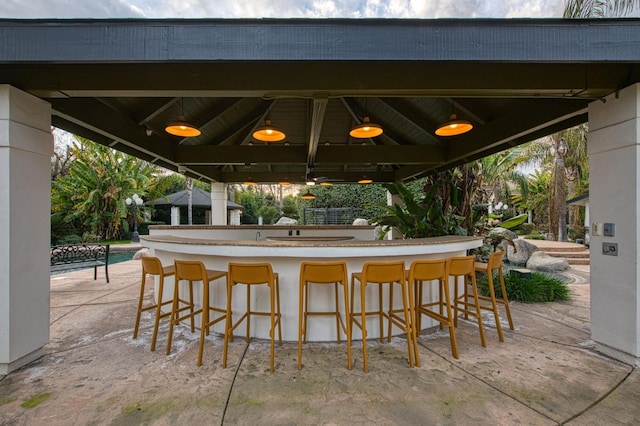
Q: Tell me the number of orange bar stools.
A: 8